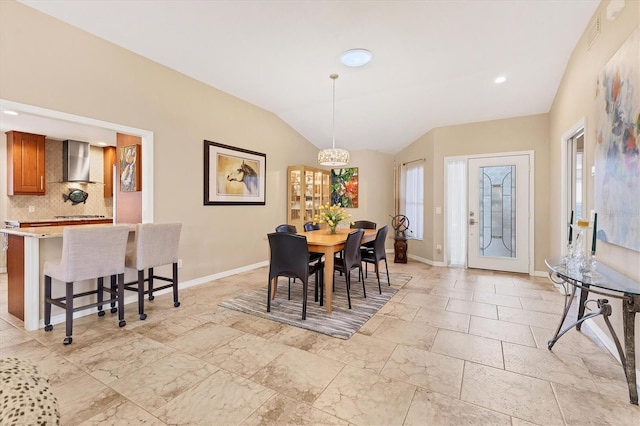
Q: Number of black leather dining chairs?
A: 6